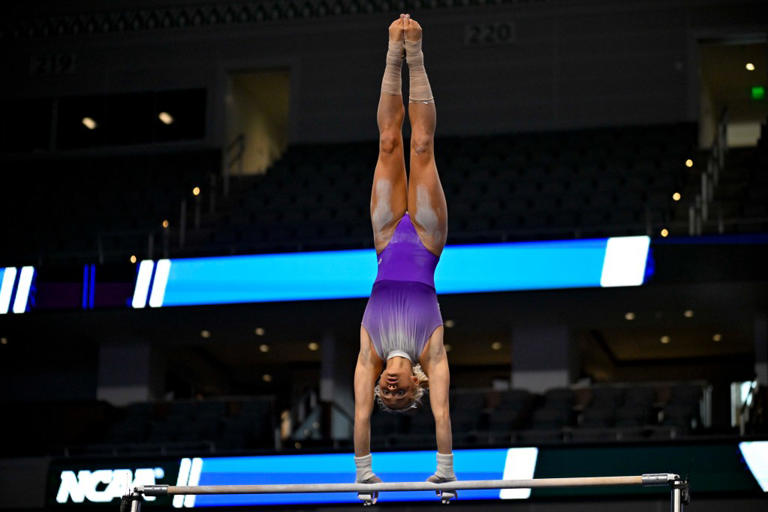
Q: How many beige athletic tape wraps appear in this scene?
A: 2